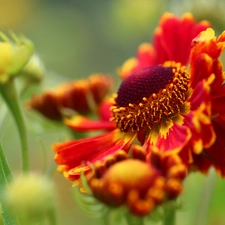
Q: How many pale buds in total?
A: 3